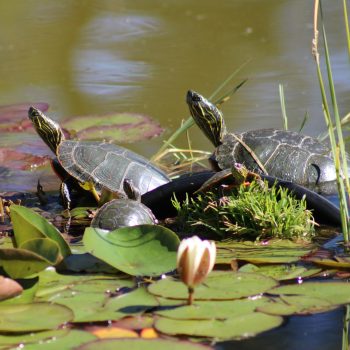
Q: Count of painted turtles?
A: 4